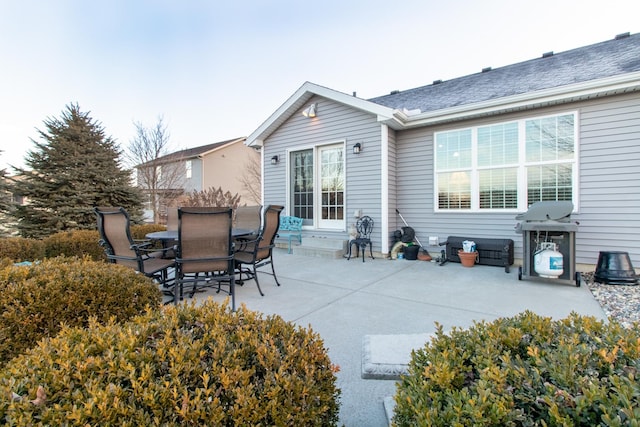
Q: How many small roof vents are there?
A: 5